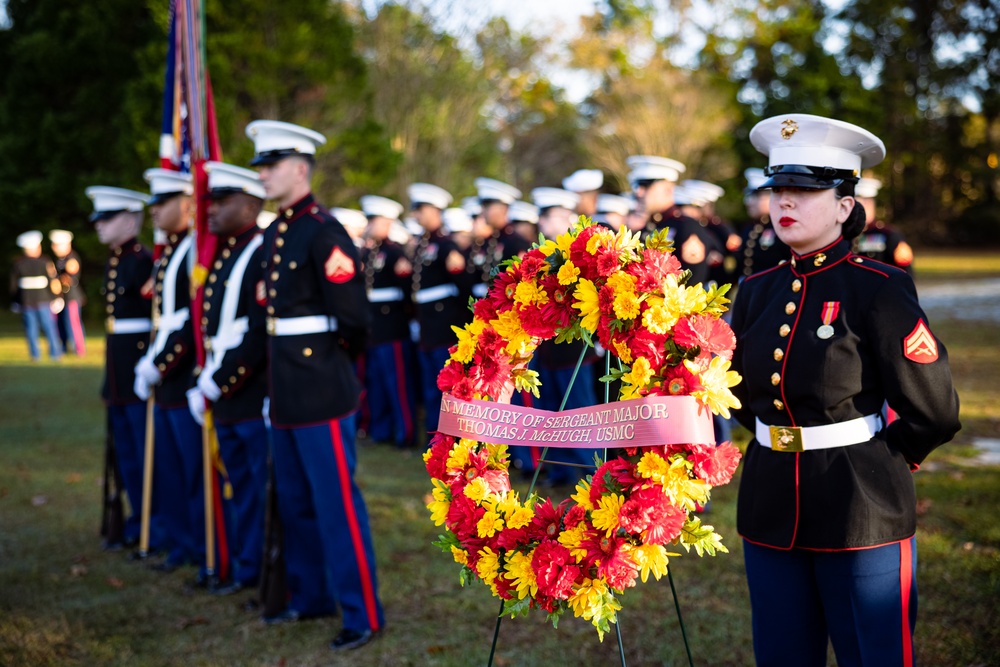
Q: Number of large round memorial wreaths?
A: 1